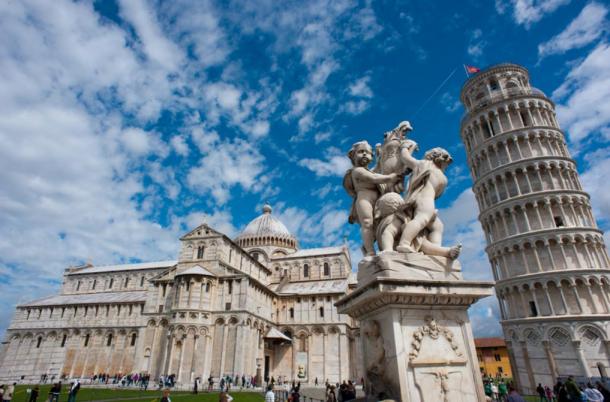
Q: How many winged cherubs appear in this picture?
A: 3